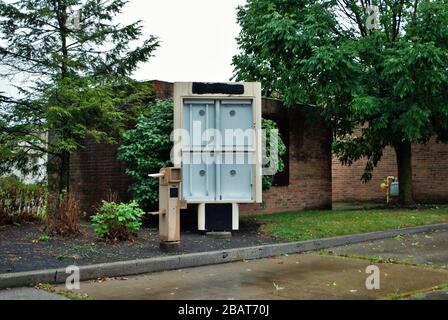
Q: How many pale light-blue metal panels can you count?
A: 4